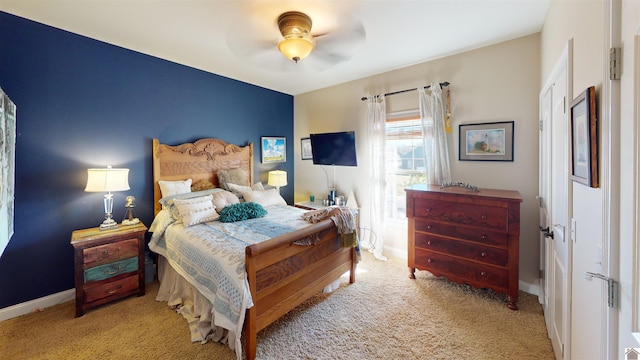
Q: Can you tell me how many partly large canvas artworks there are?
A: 1